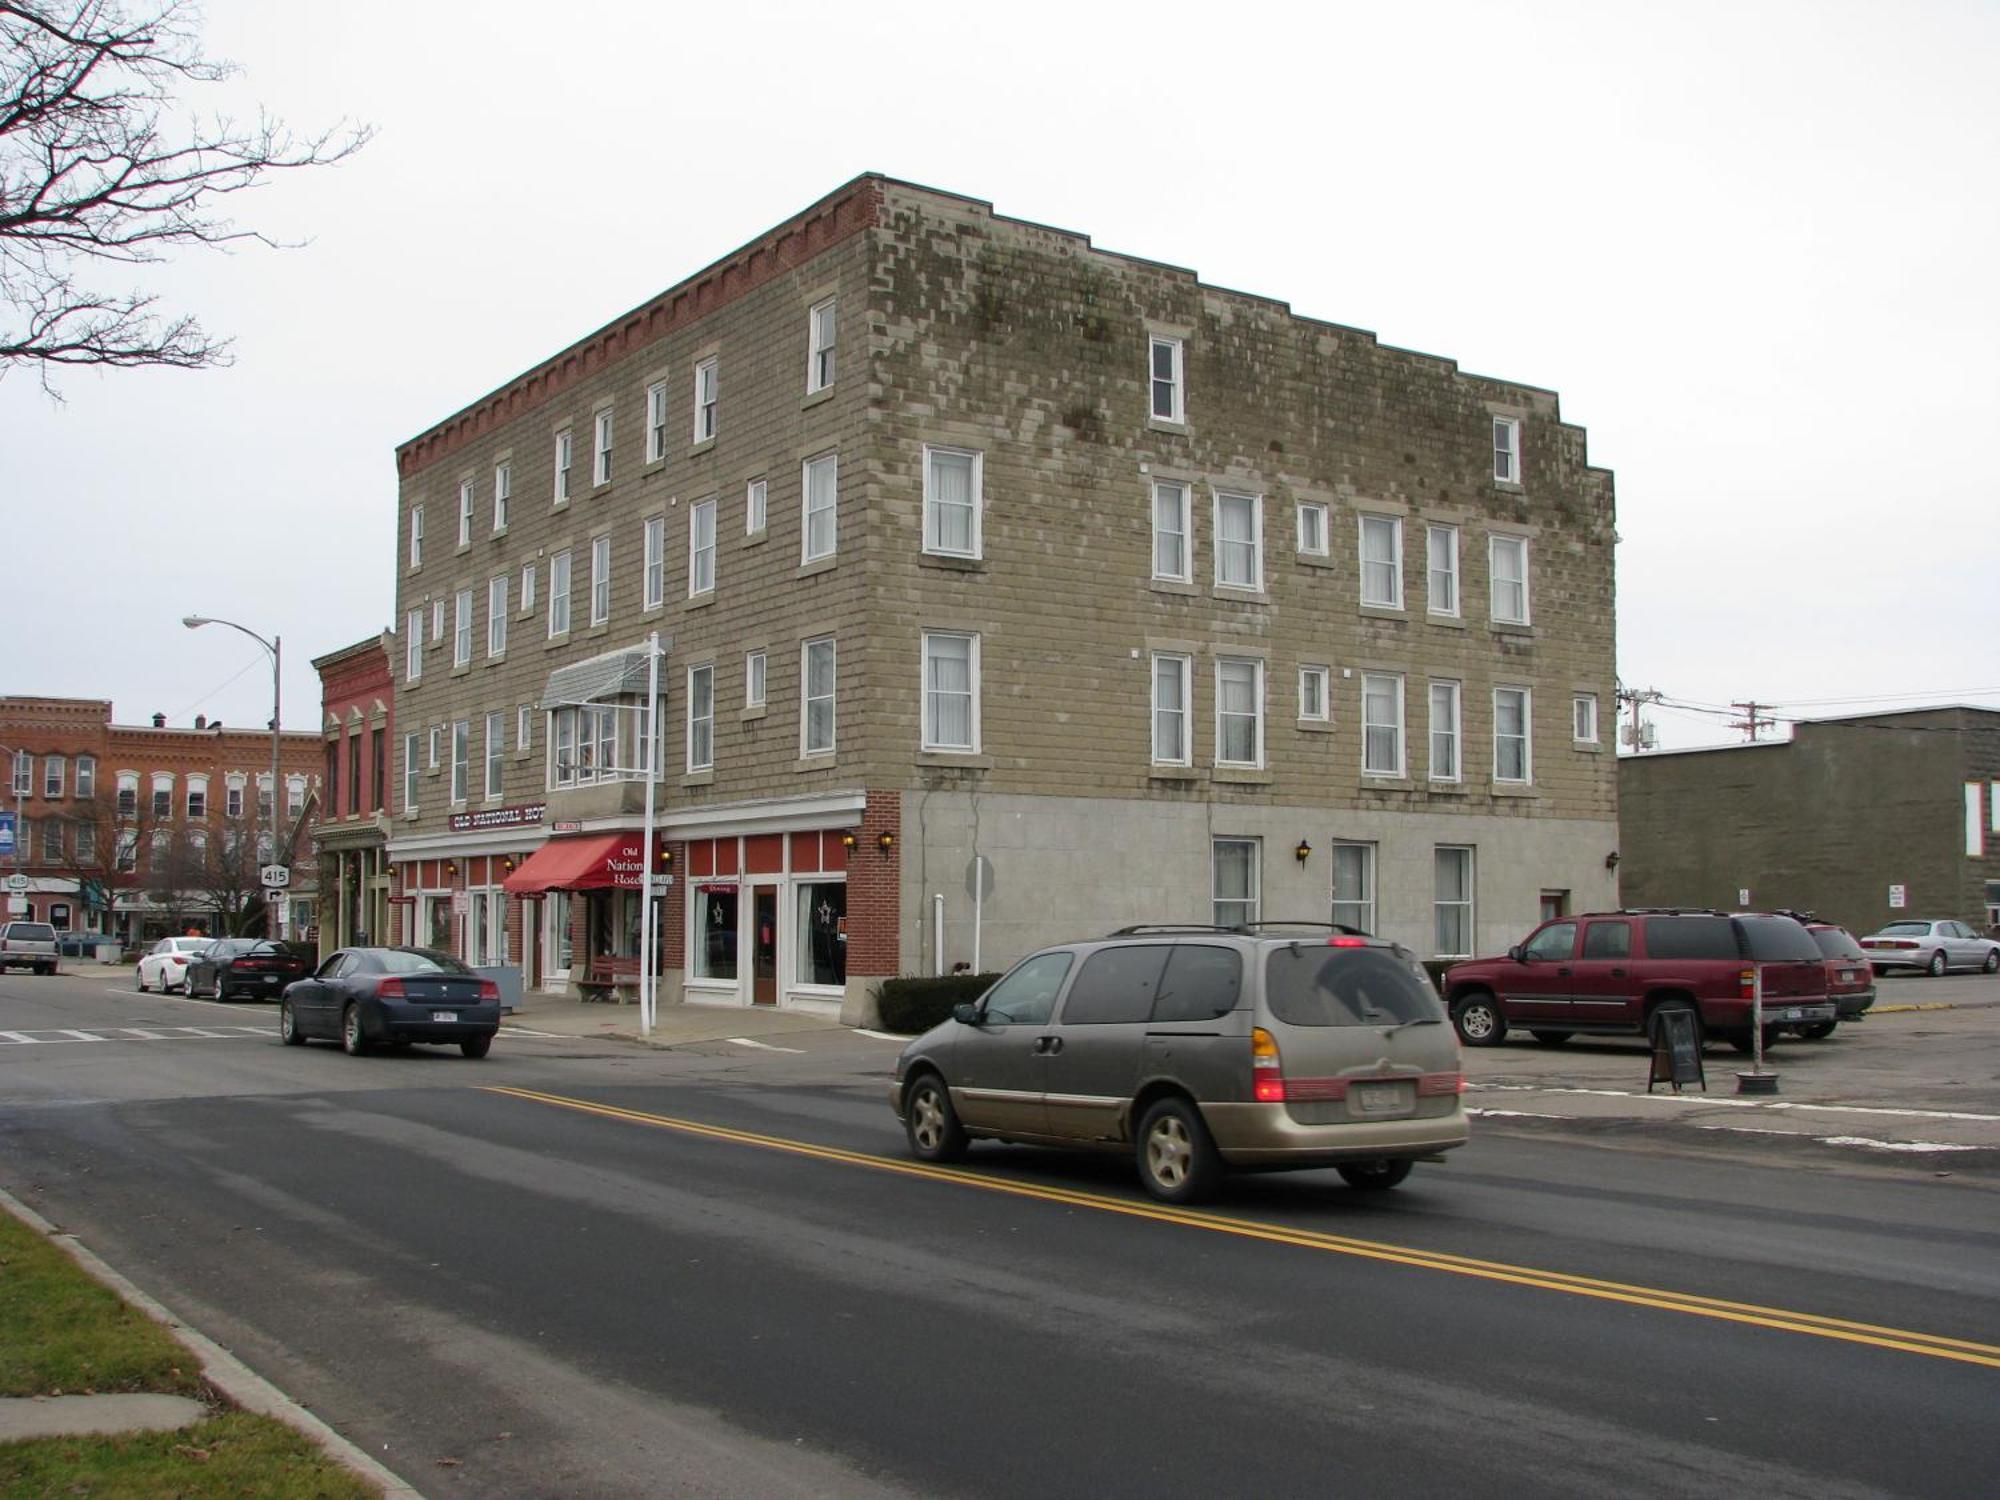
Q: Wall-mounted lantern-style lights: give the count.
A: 8